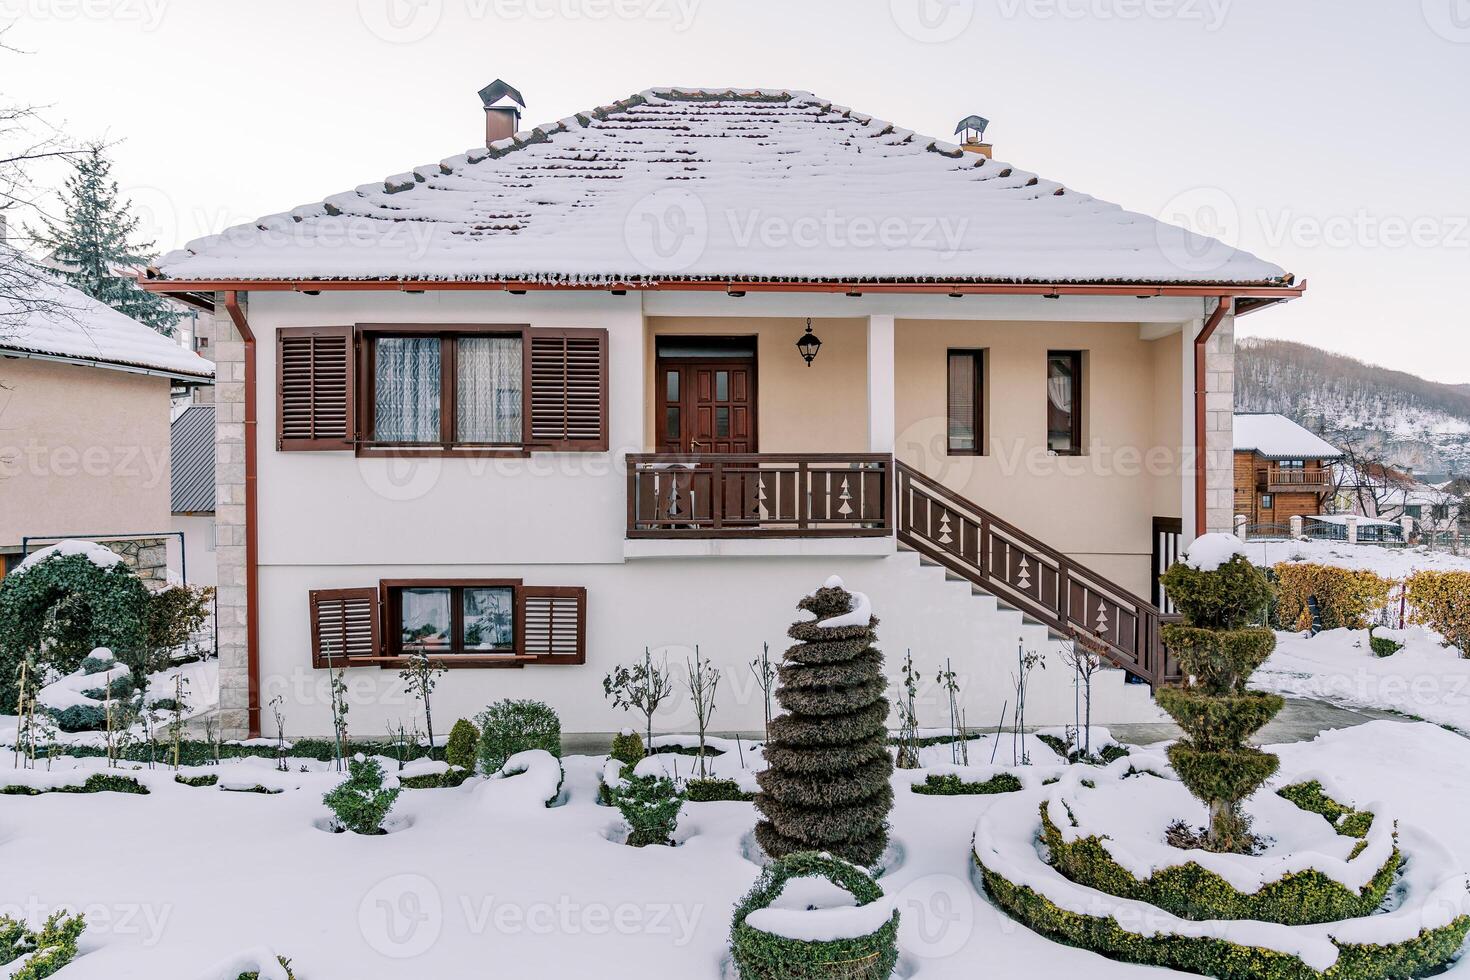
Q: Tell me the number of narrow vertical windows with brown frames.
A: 2